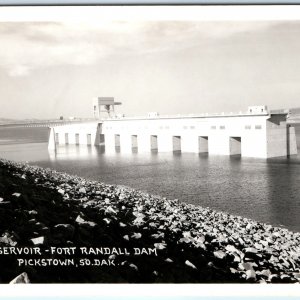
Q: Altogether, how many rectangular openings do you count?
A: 11